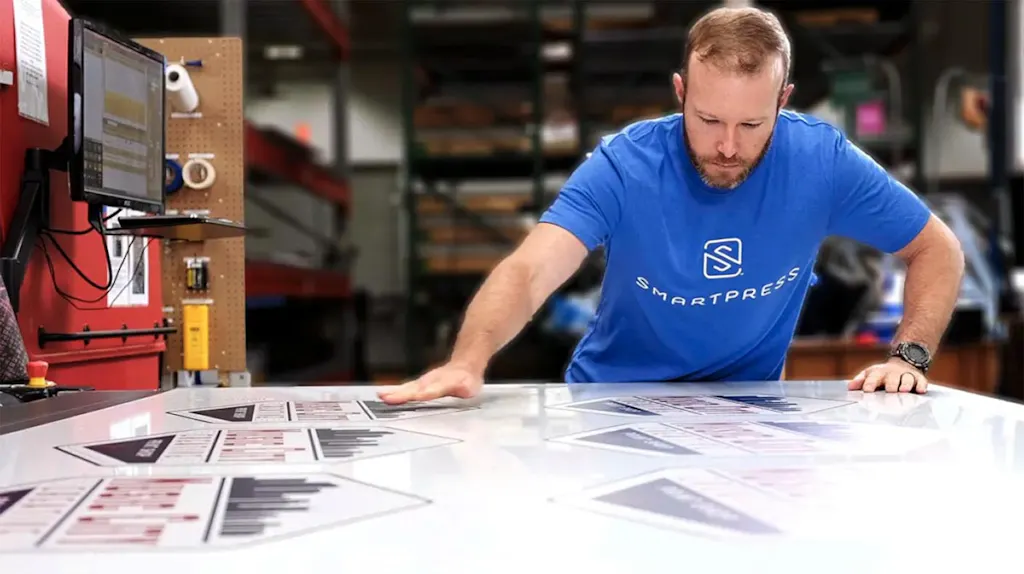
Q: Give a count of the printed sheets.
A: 6